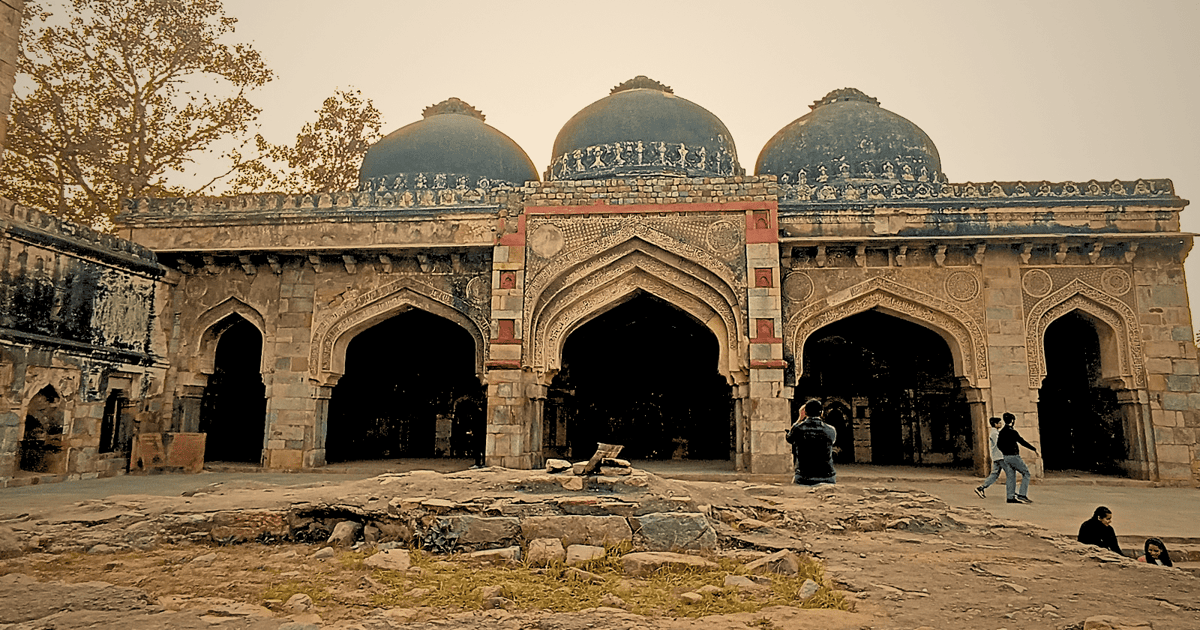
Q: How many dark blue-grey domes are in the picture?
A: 3